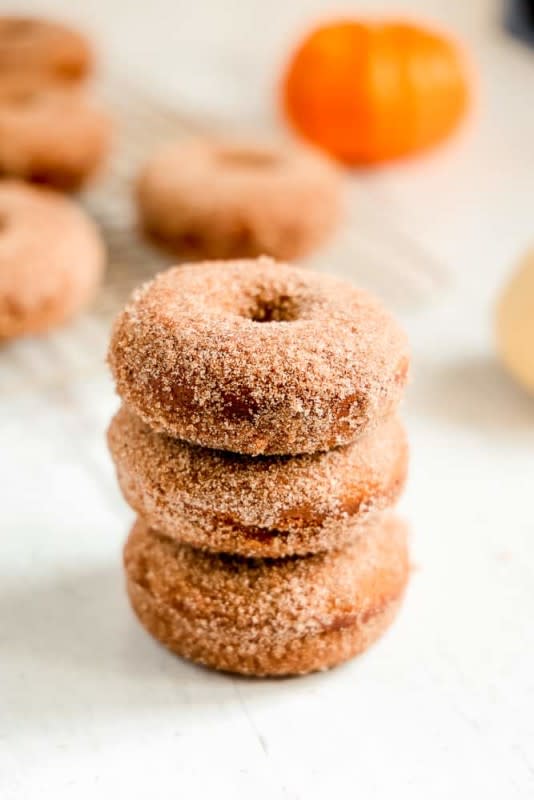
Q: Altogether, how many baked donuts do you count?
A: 7